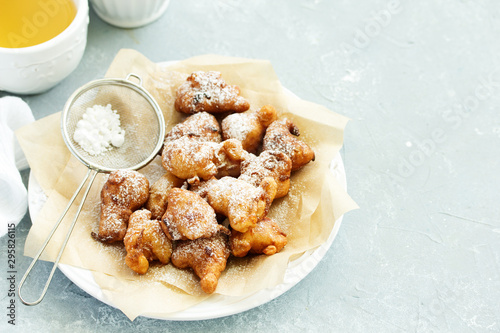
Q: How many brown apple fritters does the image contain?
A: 13